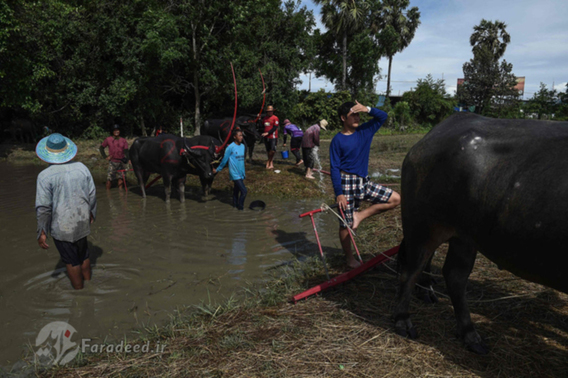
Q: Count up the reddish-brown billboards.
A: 1